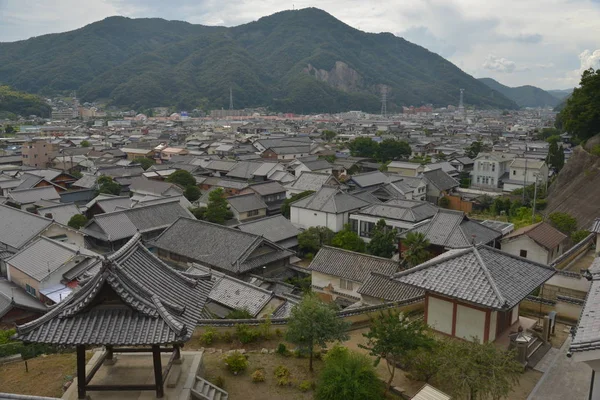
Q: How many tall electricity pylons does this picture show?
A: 3